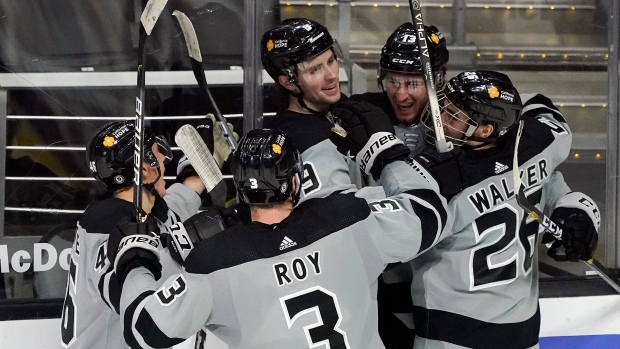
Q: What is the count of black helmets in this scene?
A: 5